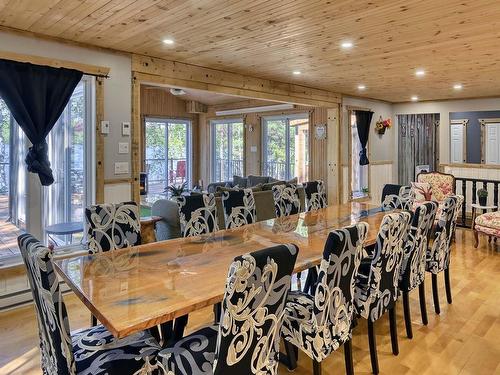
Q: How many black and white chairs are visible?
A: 12